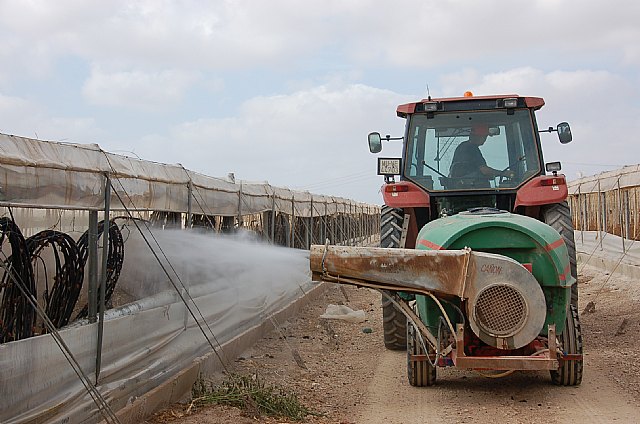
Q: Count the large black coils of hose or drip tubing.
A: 3